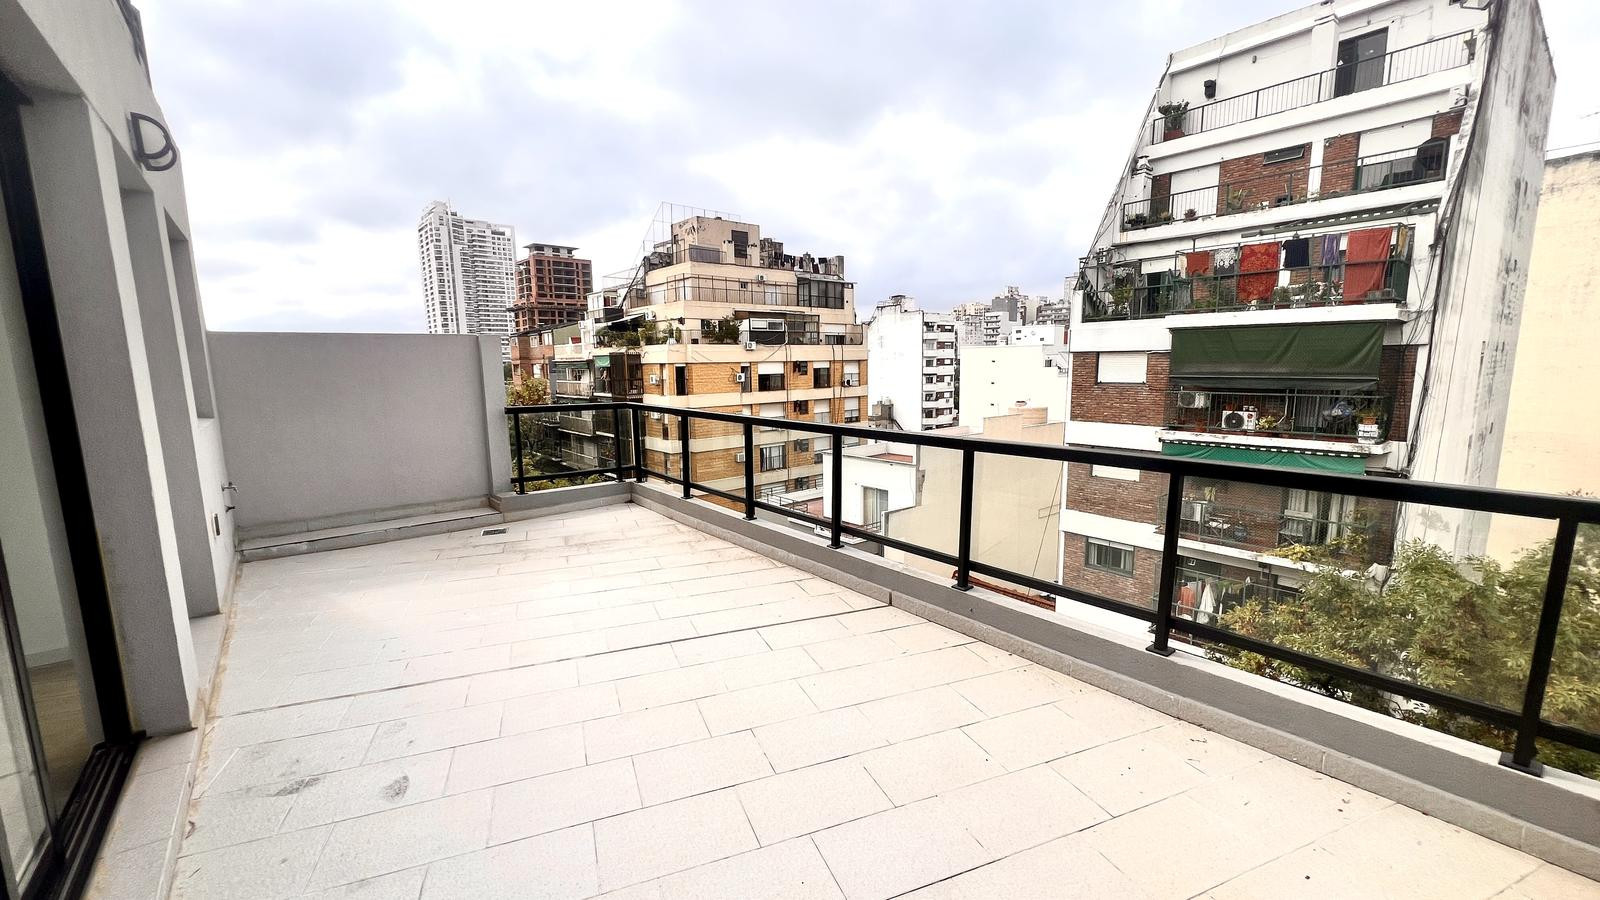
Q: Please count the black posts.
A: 9